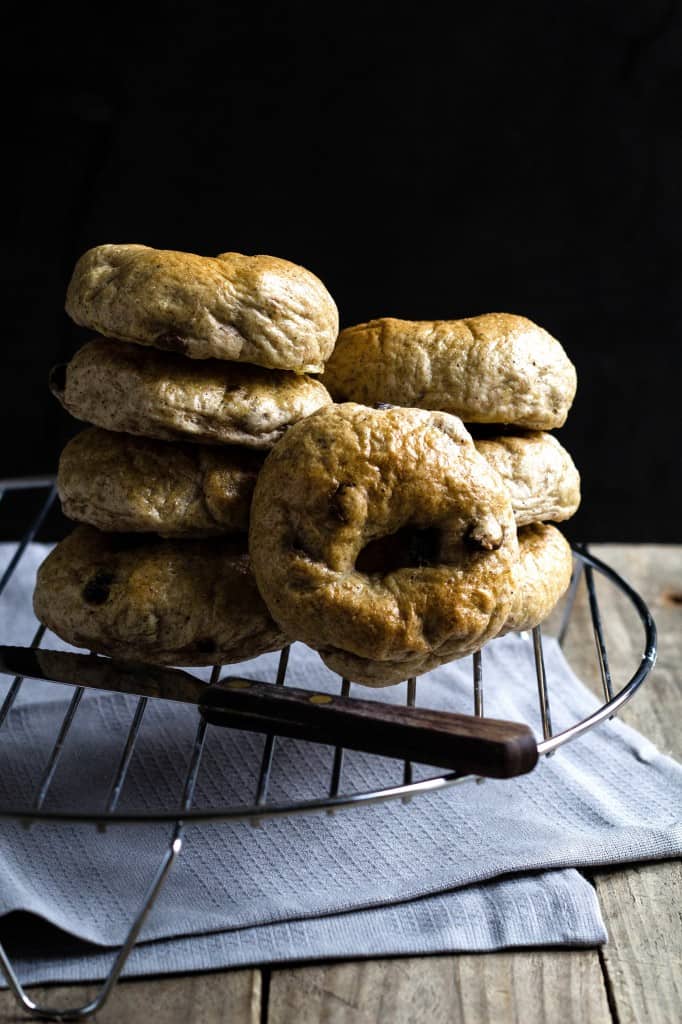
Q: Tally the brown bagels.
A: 8